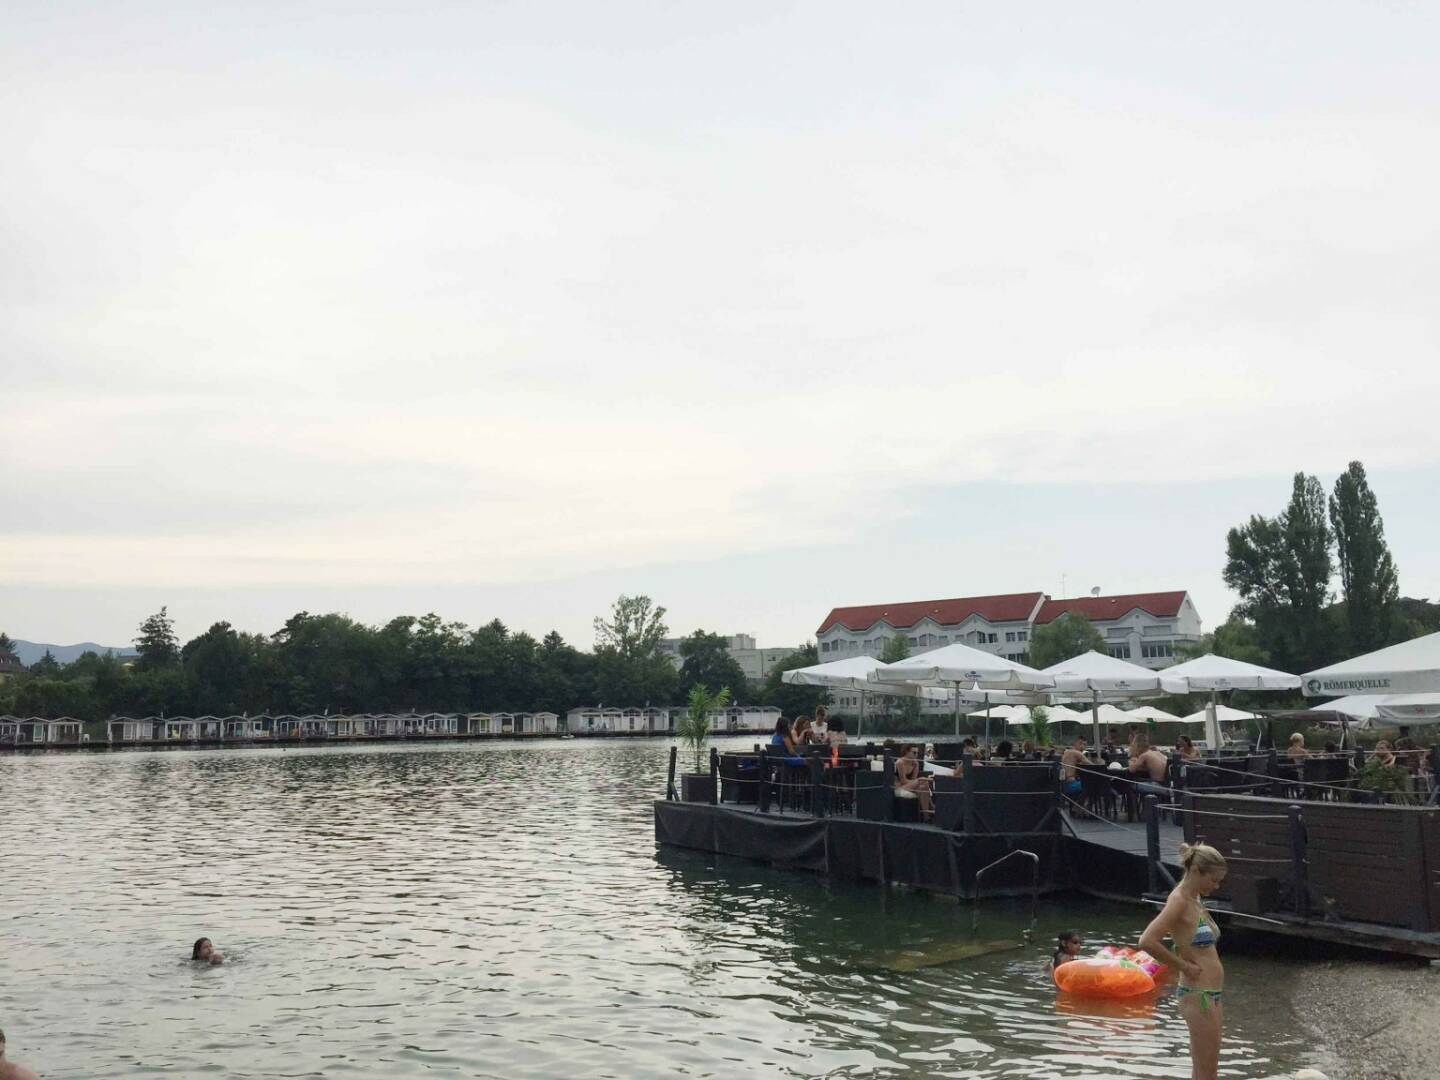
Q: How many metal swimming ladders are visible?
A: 1